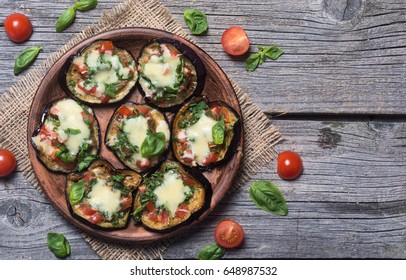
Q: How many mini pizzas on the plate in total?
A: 7